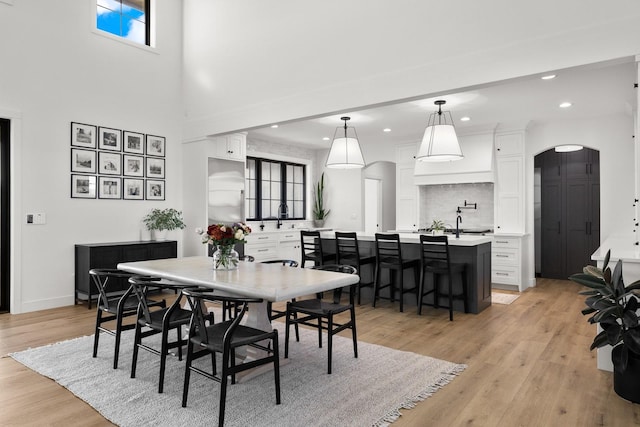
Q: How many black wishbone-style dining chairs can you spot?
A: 6